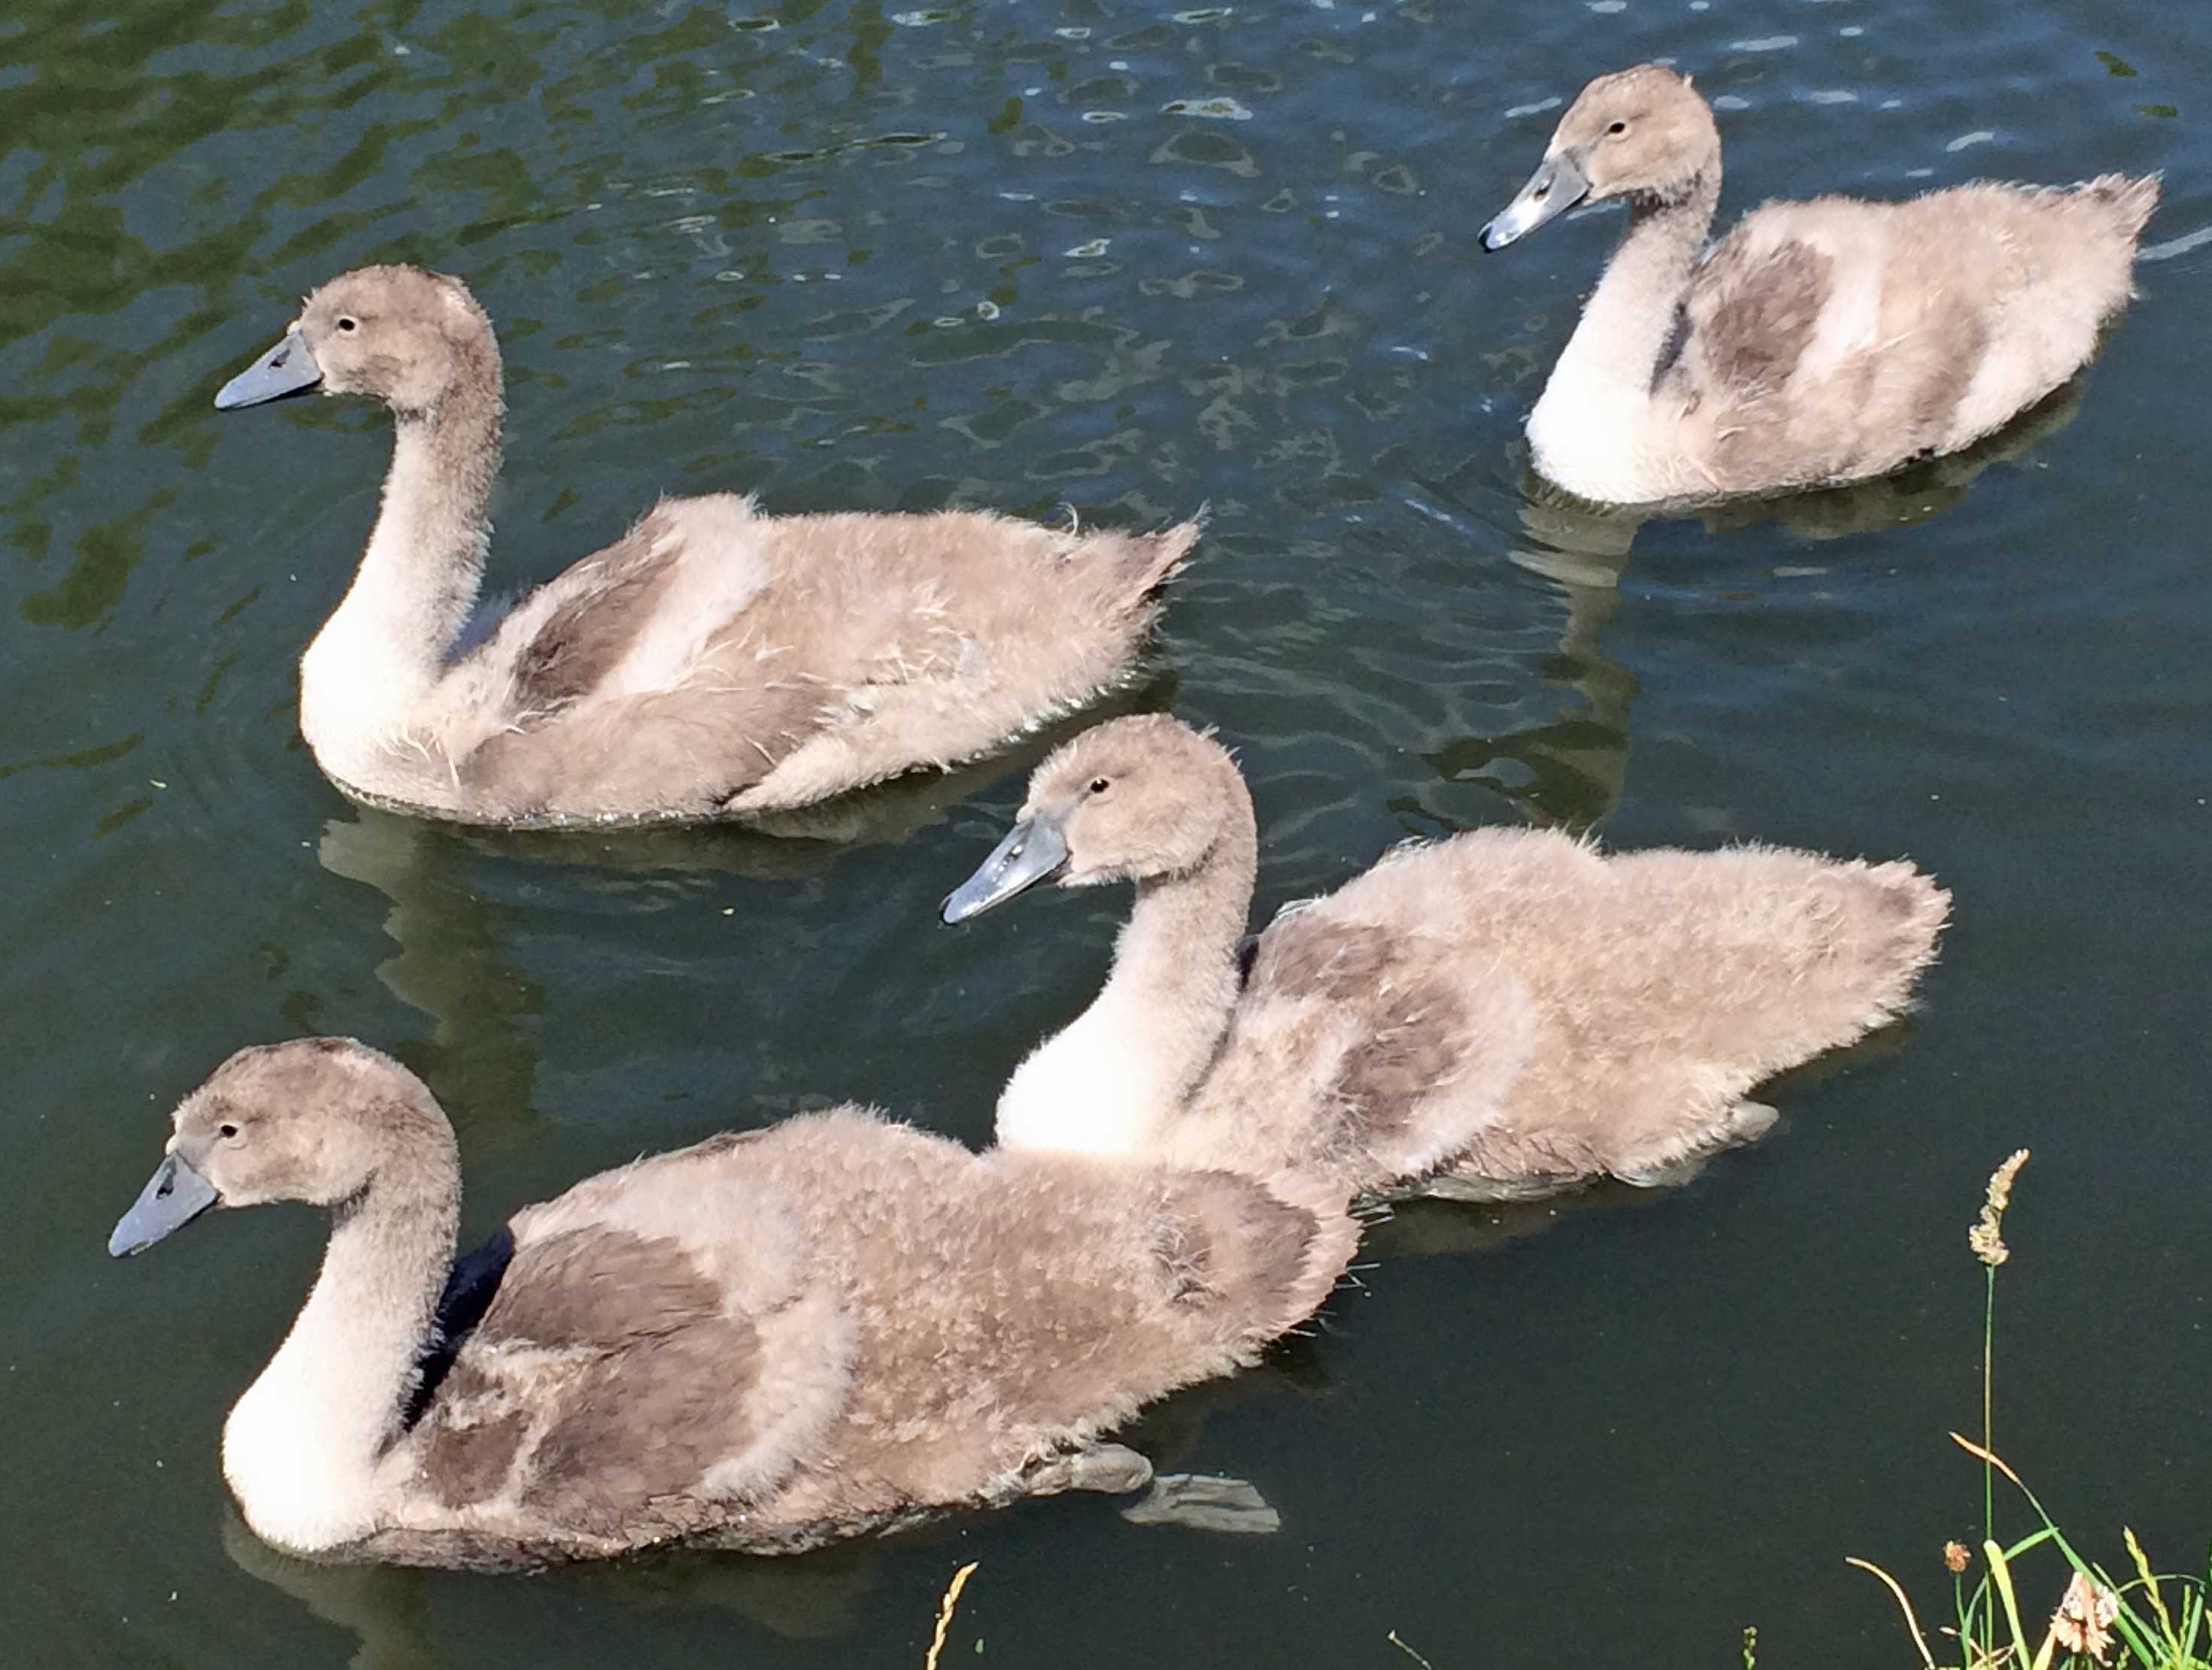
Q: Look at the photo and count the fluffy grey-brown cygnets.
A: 4